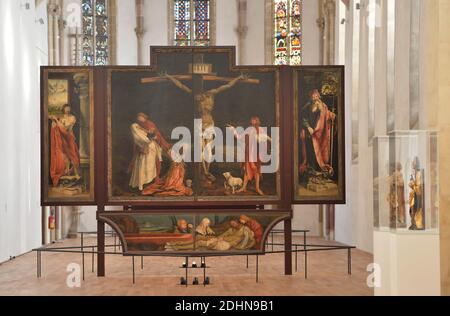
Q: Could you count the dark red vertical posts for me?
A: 2